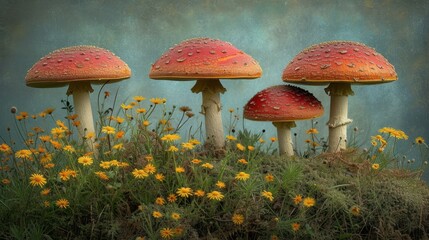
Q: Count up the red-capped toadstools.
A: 4